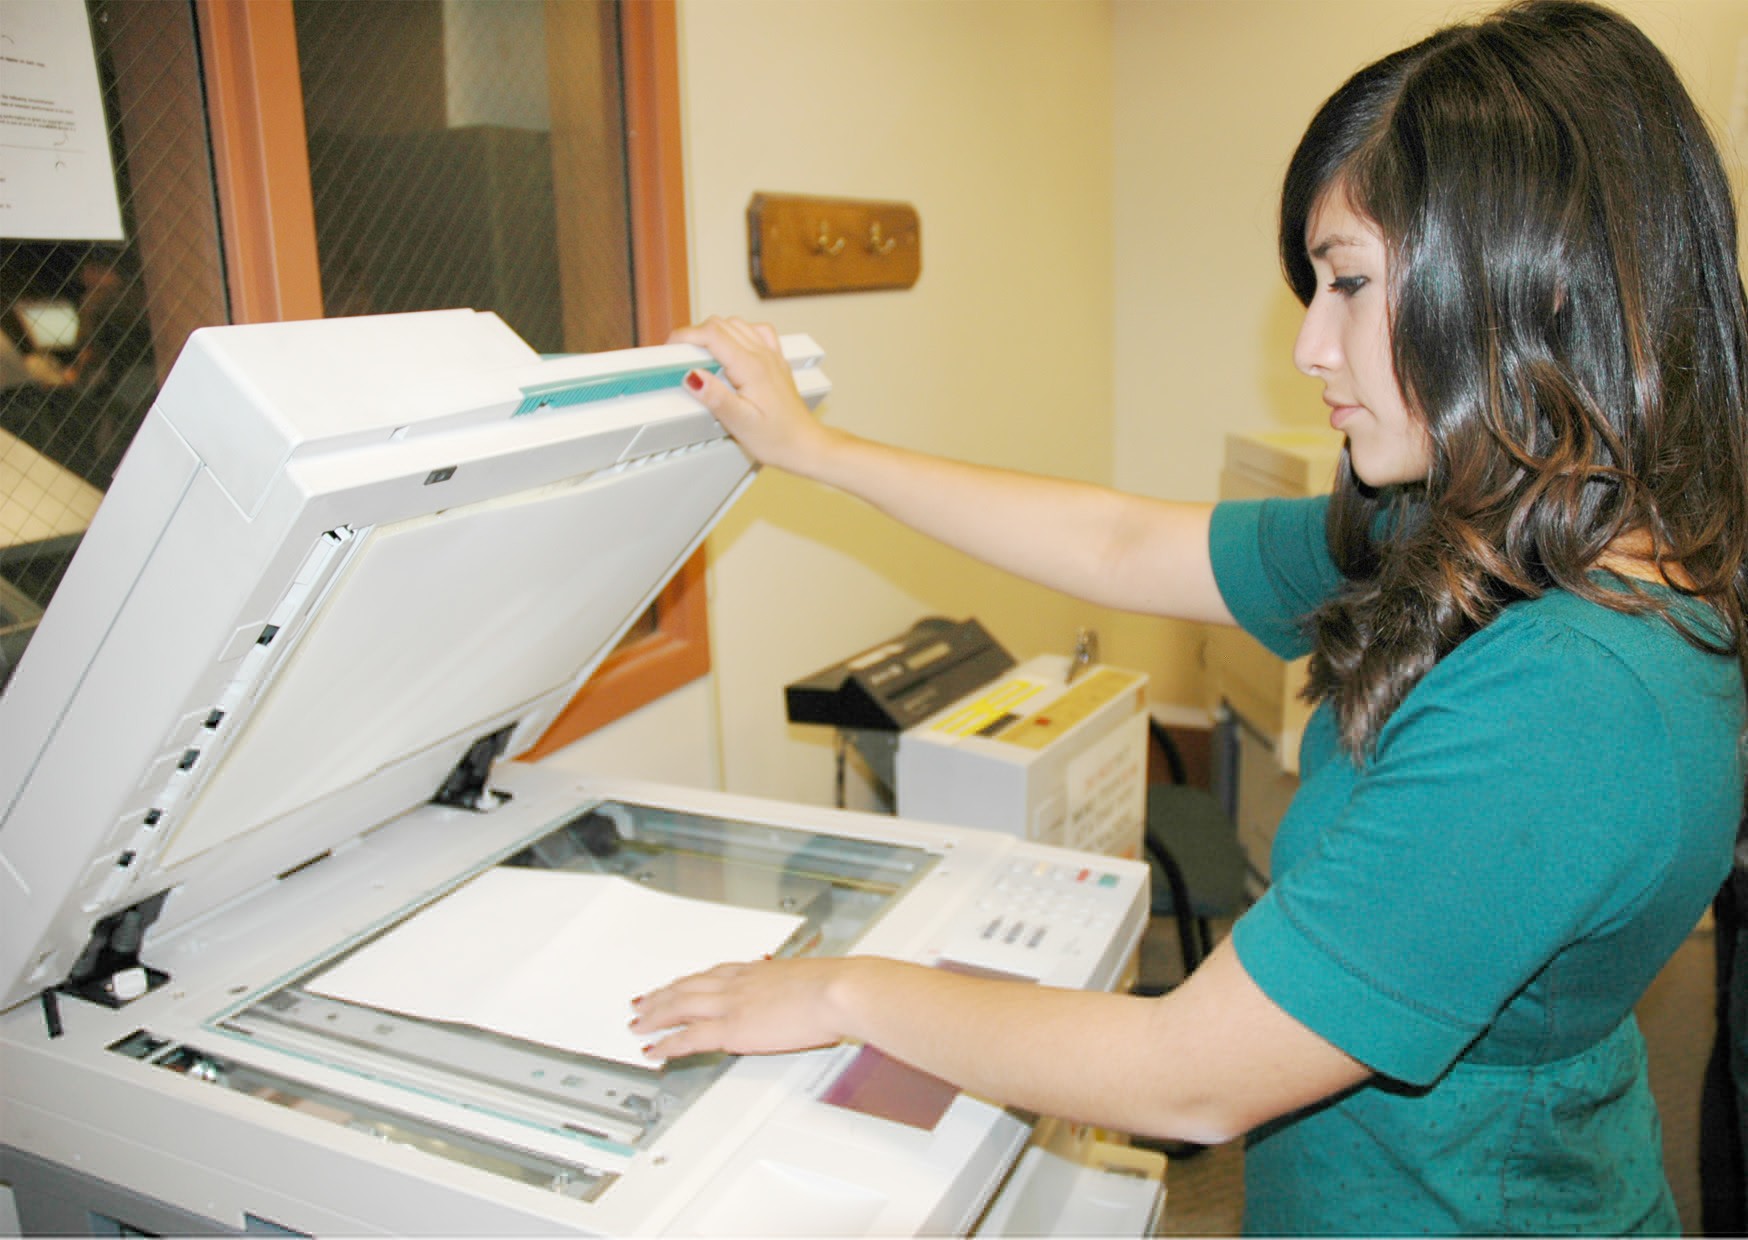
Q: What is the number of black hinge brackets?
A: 2